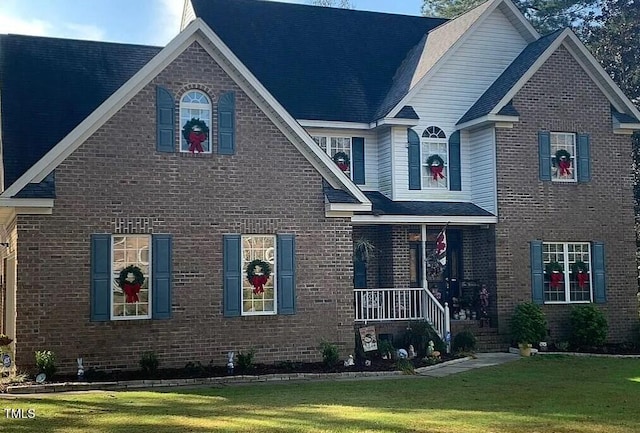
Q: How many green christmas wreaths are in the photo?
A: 8